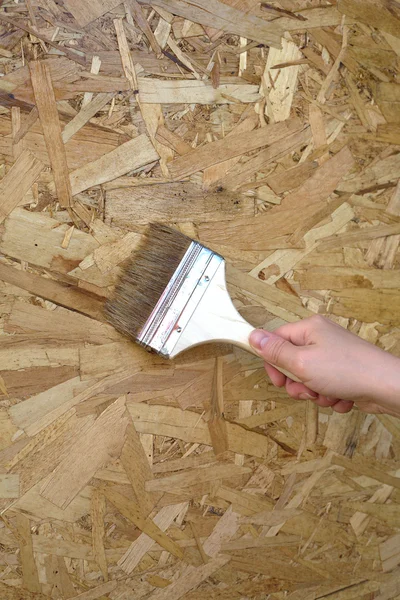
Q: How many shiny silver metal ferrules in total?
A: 1